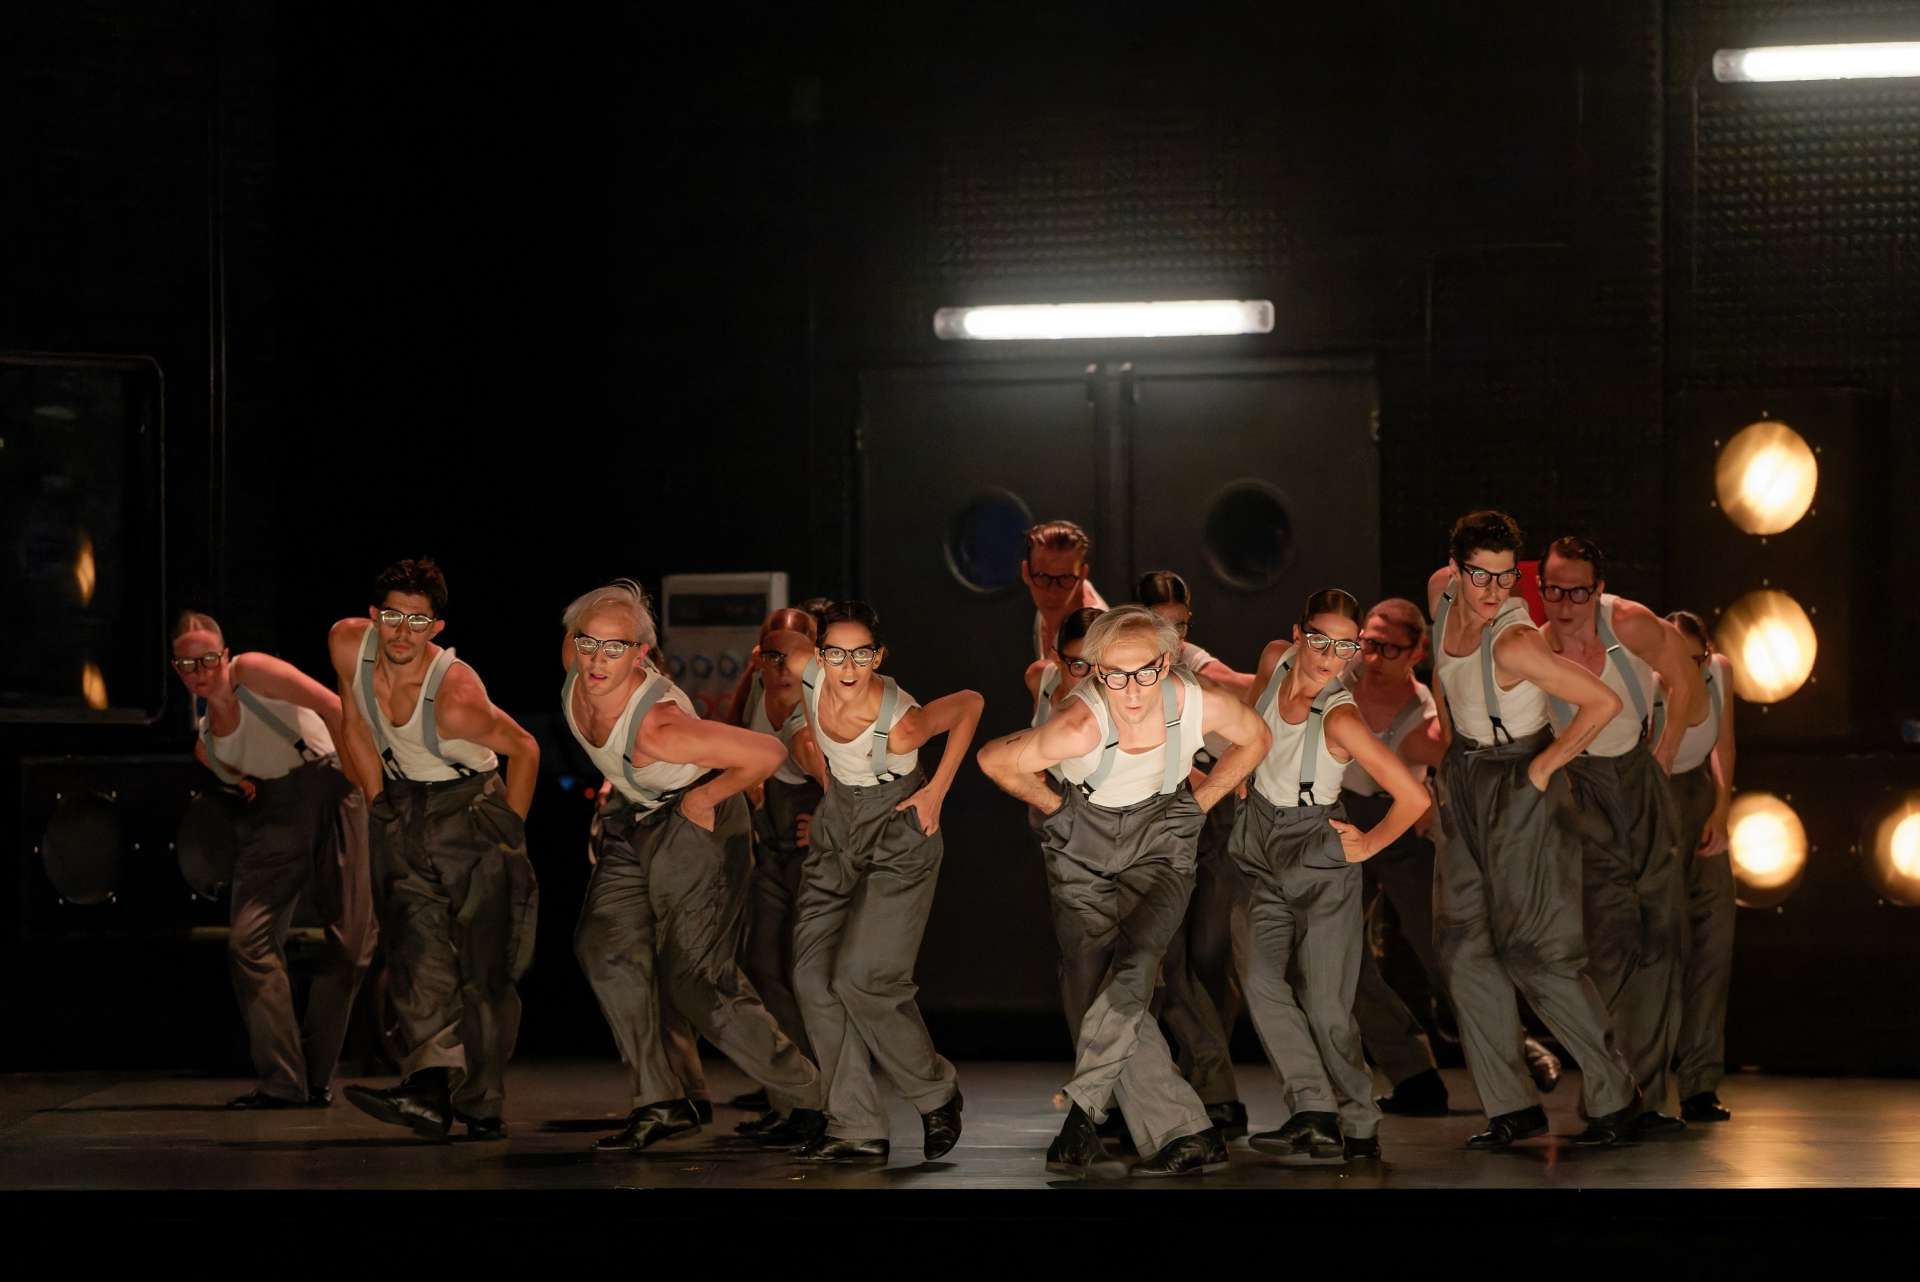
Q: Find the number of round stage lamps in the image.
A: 4